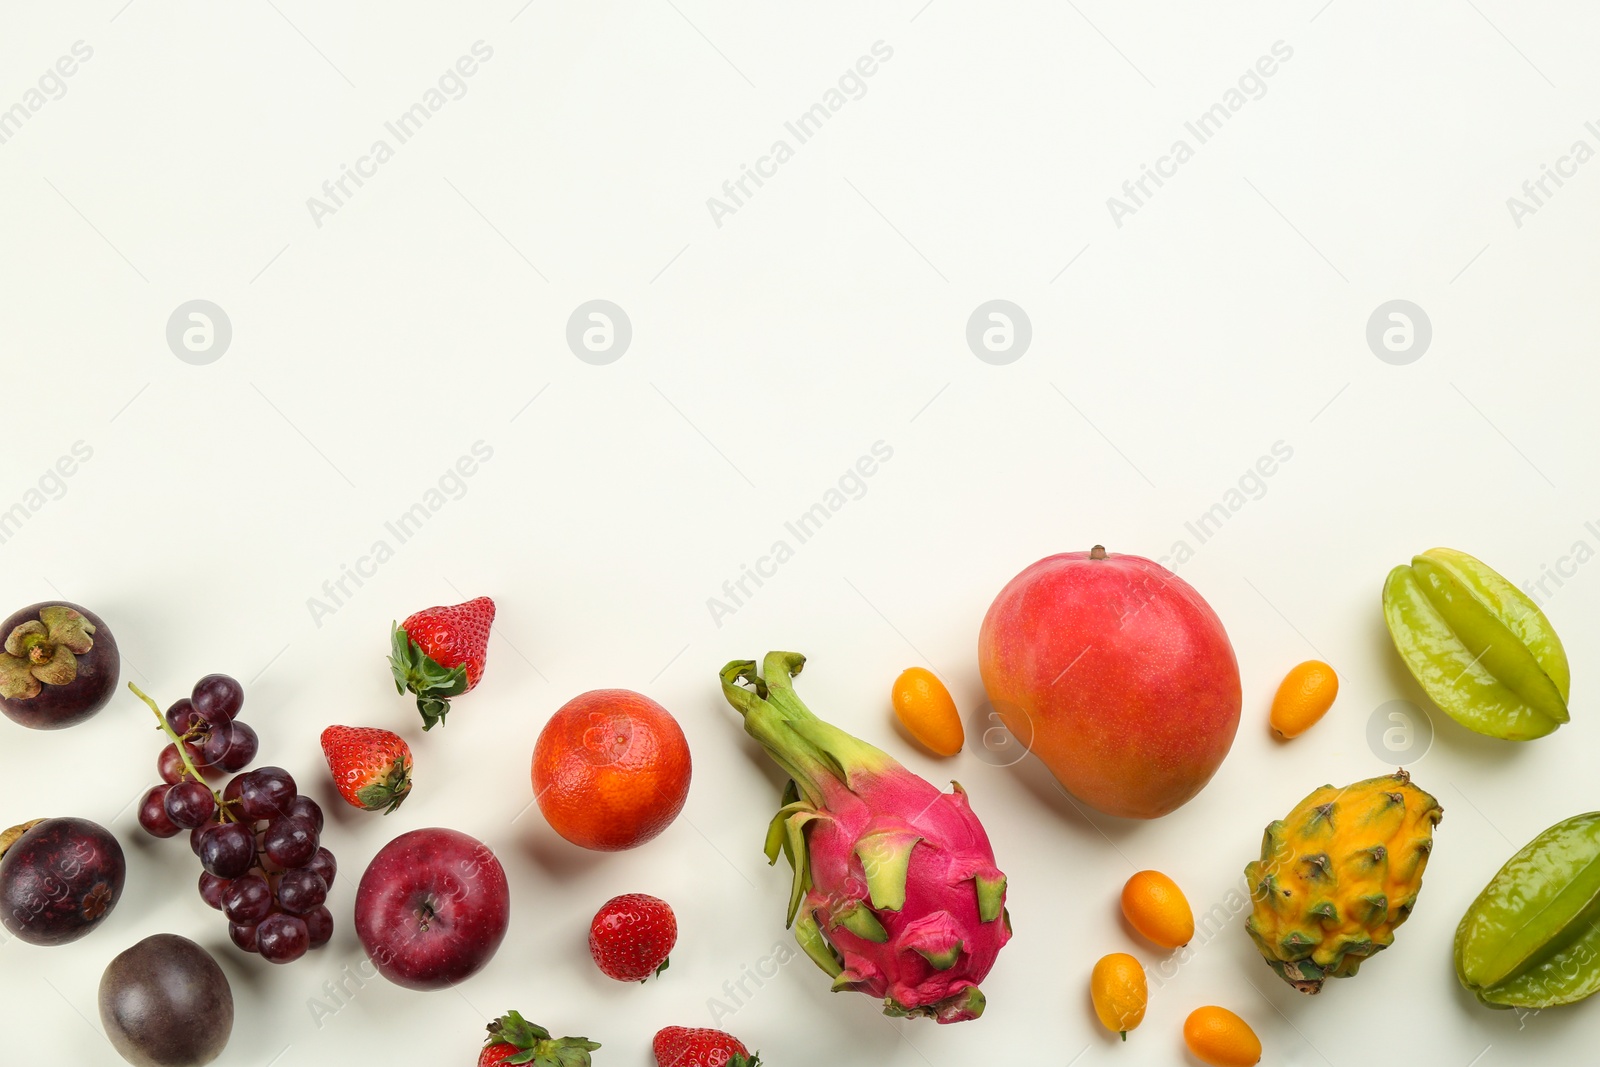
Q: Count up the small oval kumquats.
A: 5